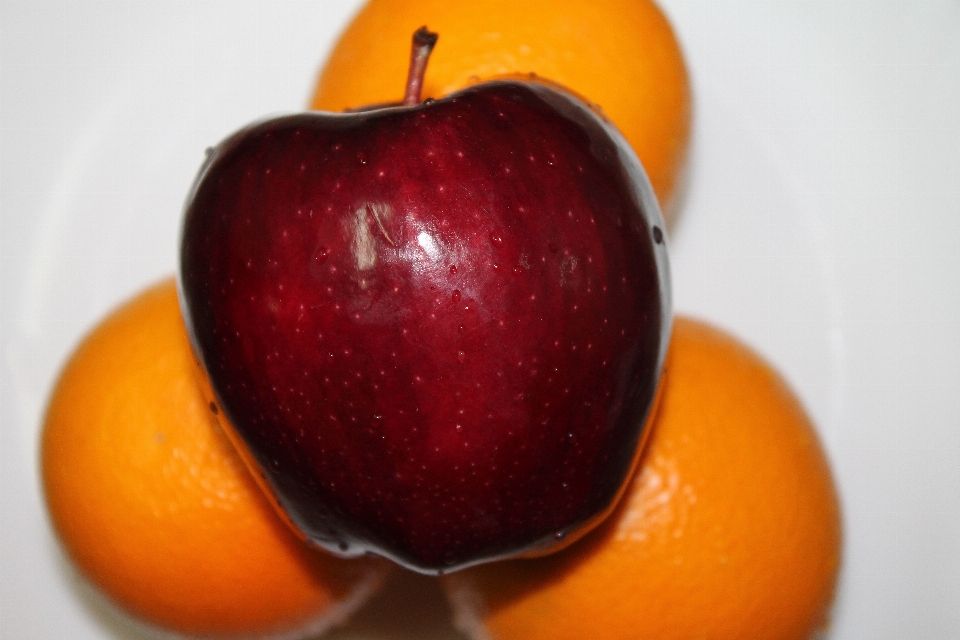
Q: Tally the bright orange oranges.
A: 3